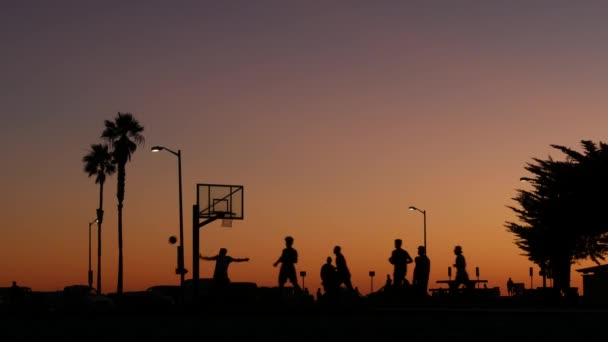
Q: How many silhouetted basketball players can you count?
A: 7